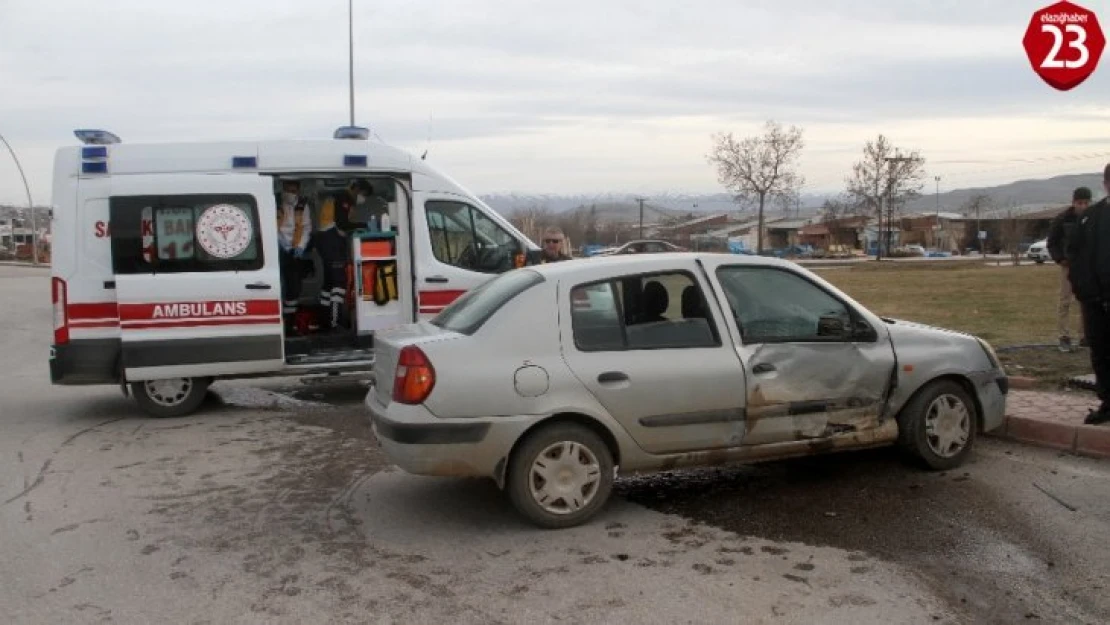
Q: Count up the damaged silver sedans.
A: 1